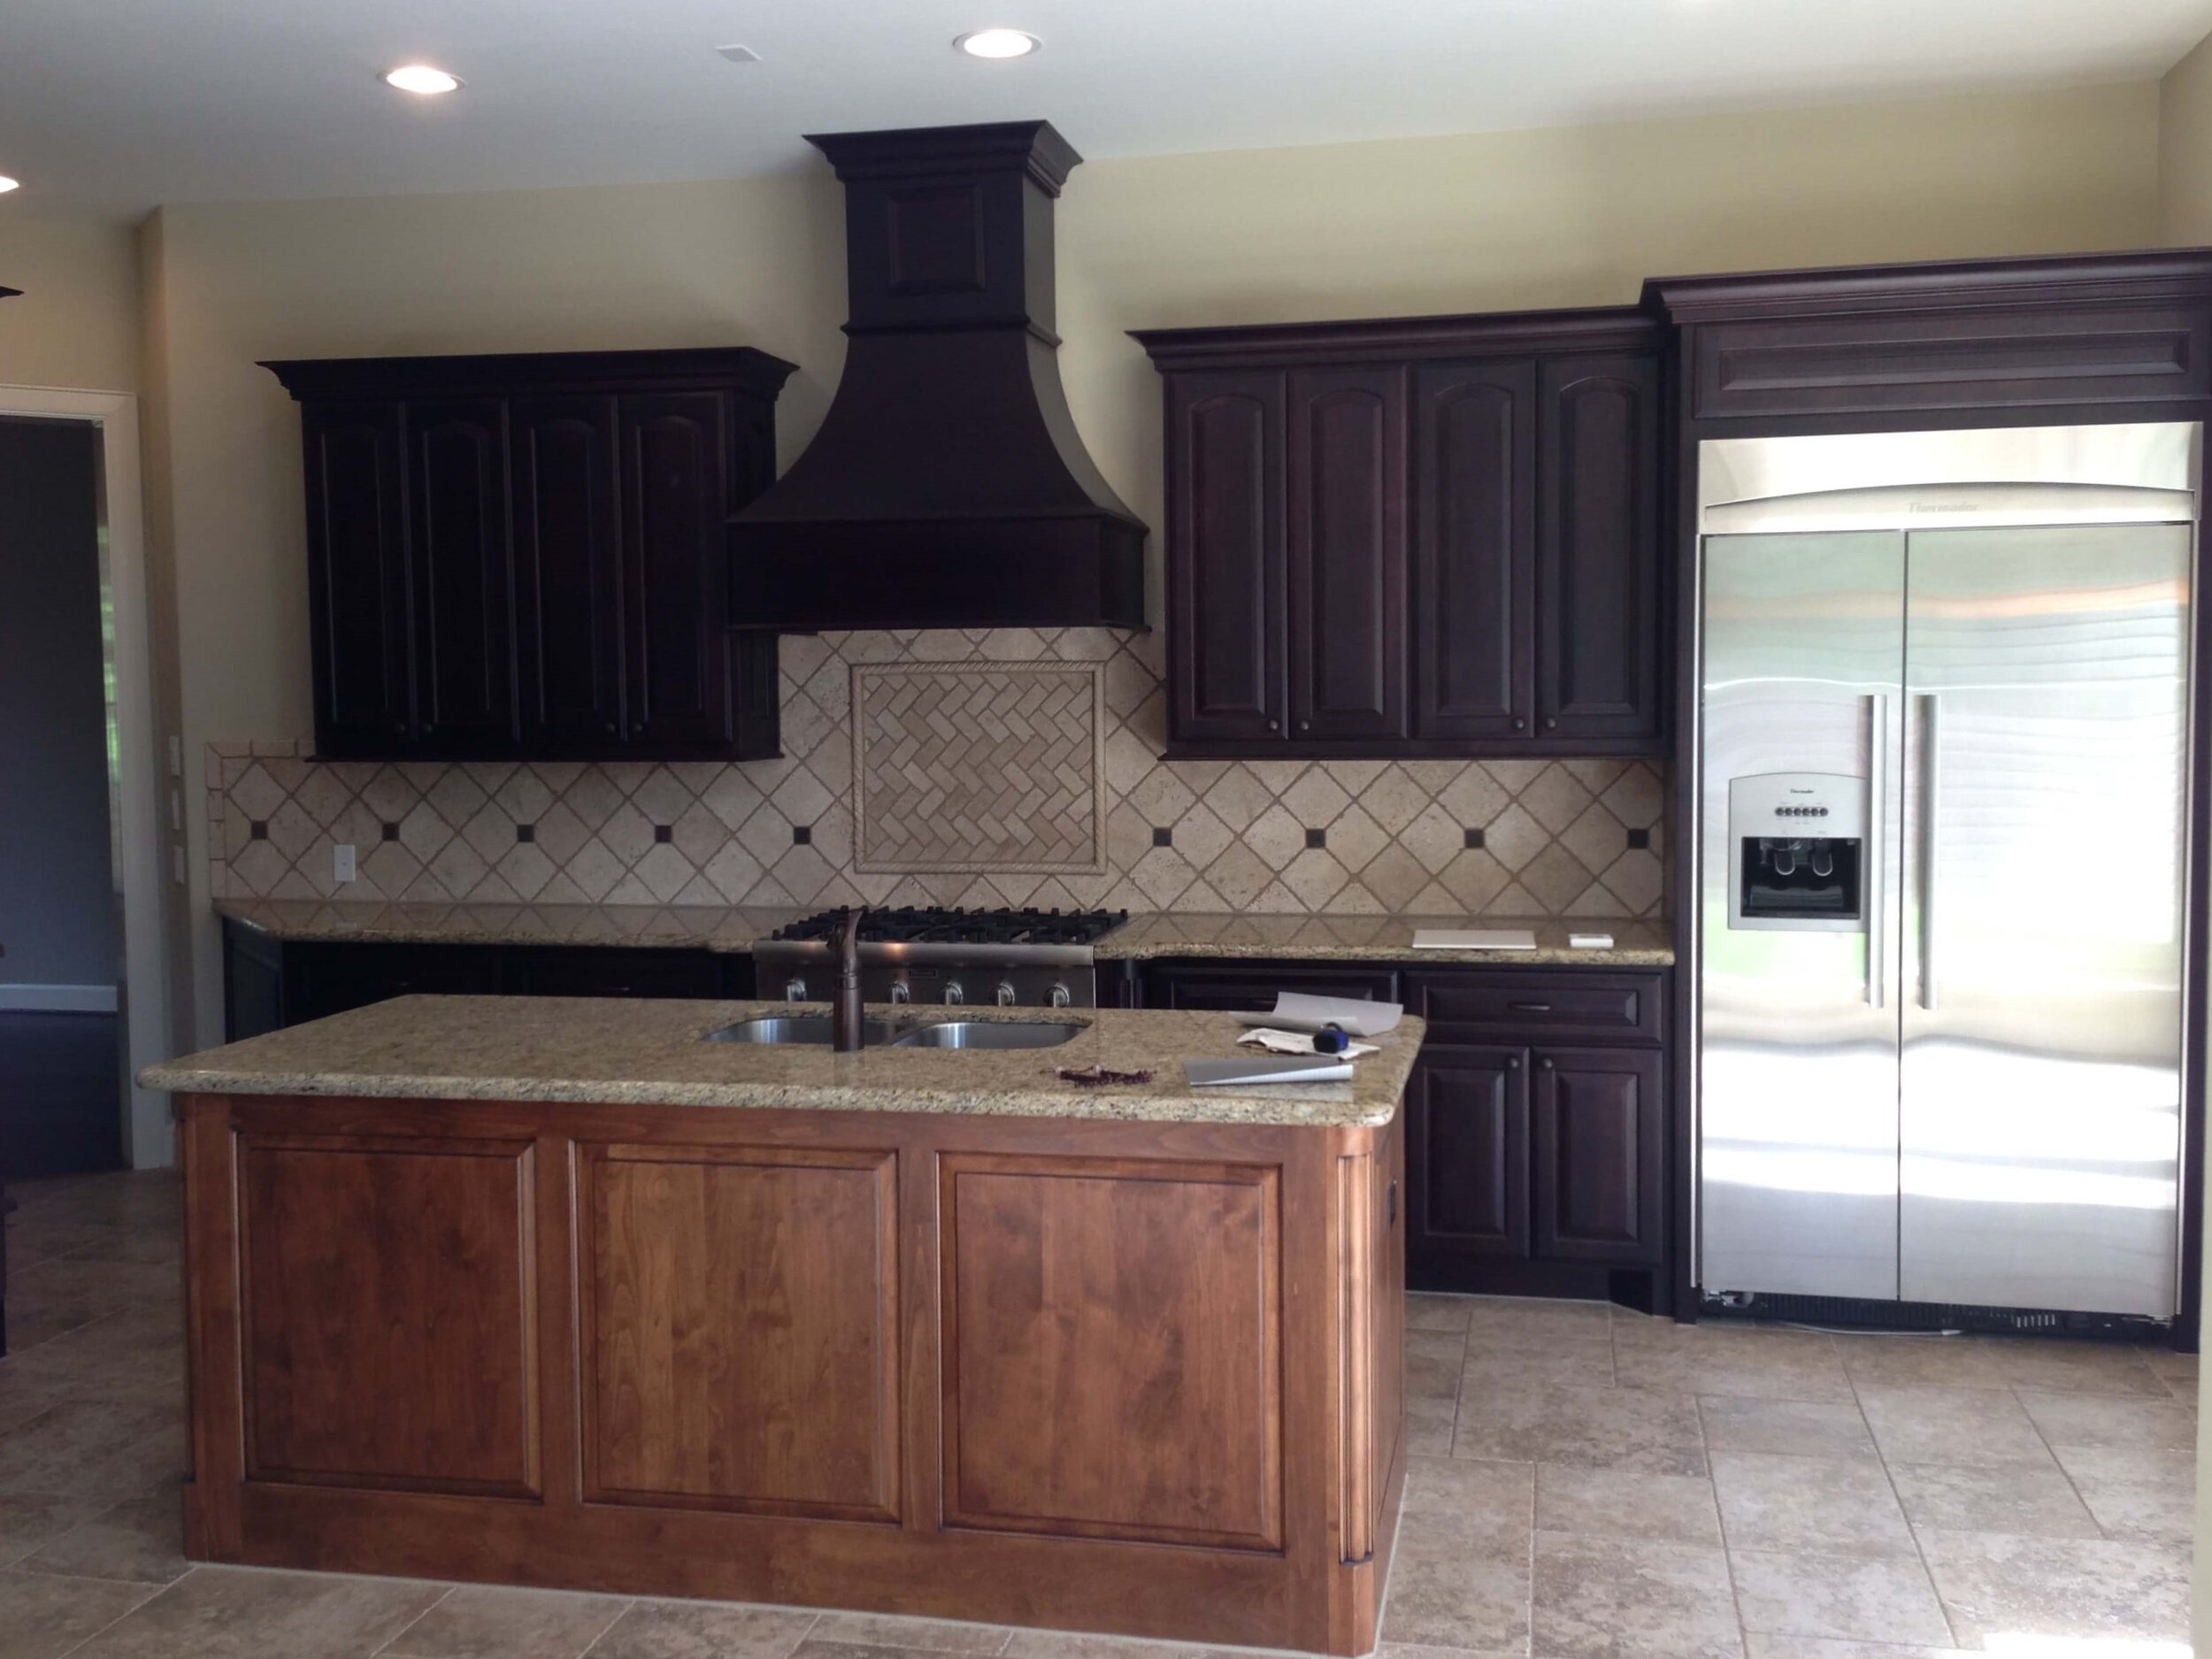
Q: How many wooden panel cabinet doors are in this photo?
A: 10